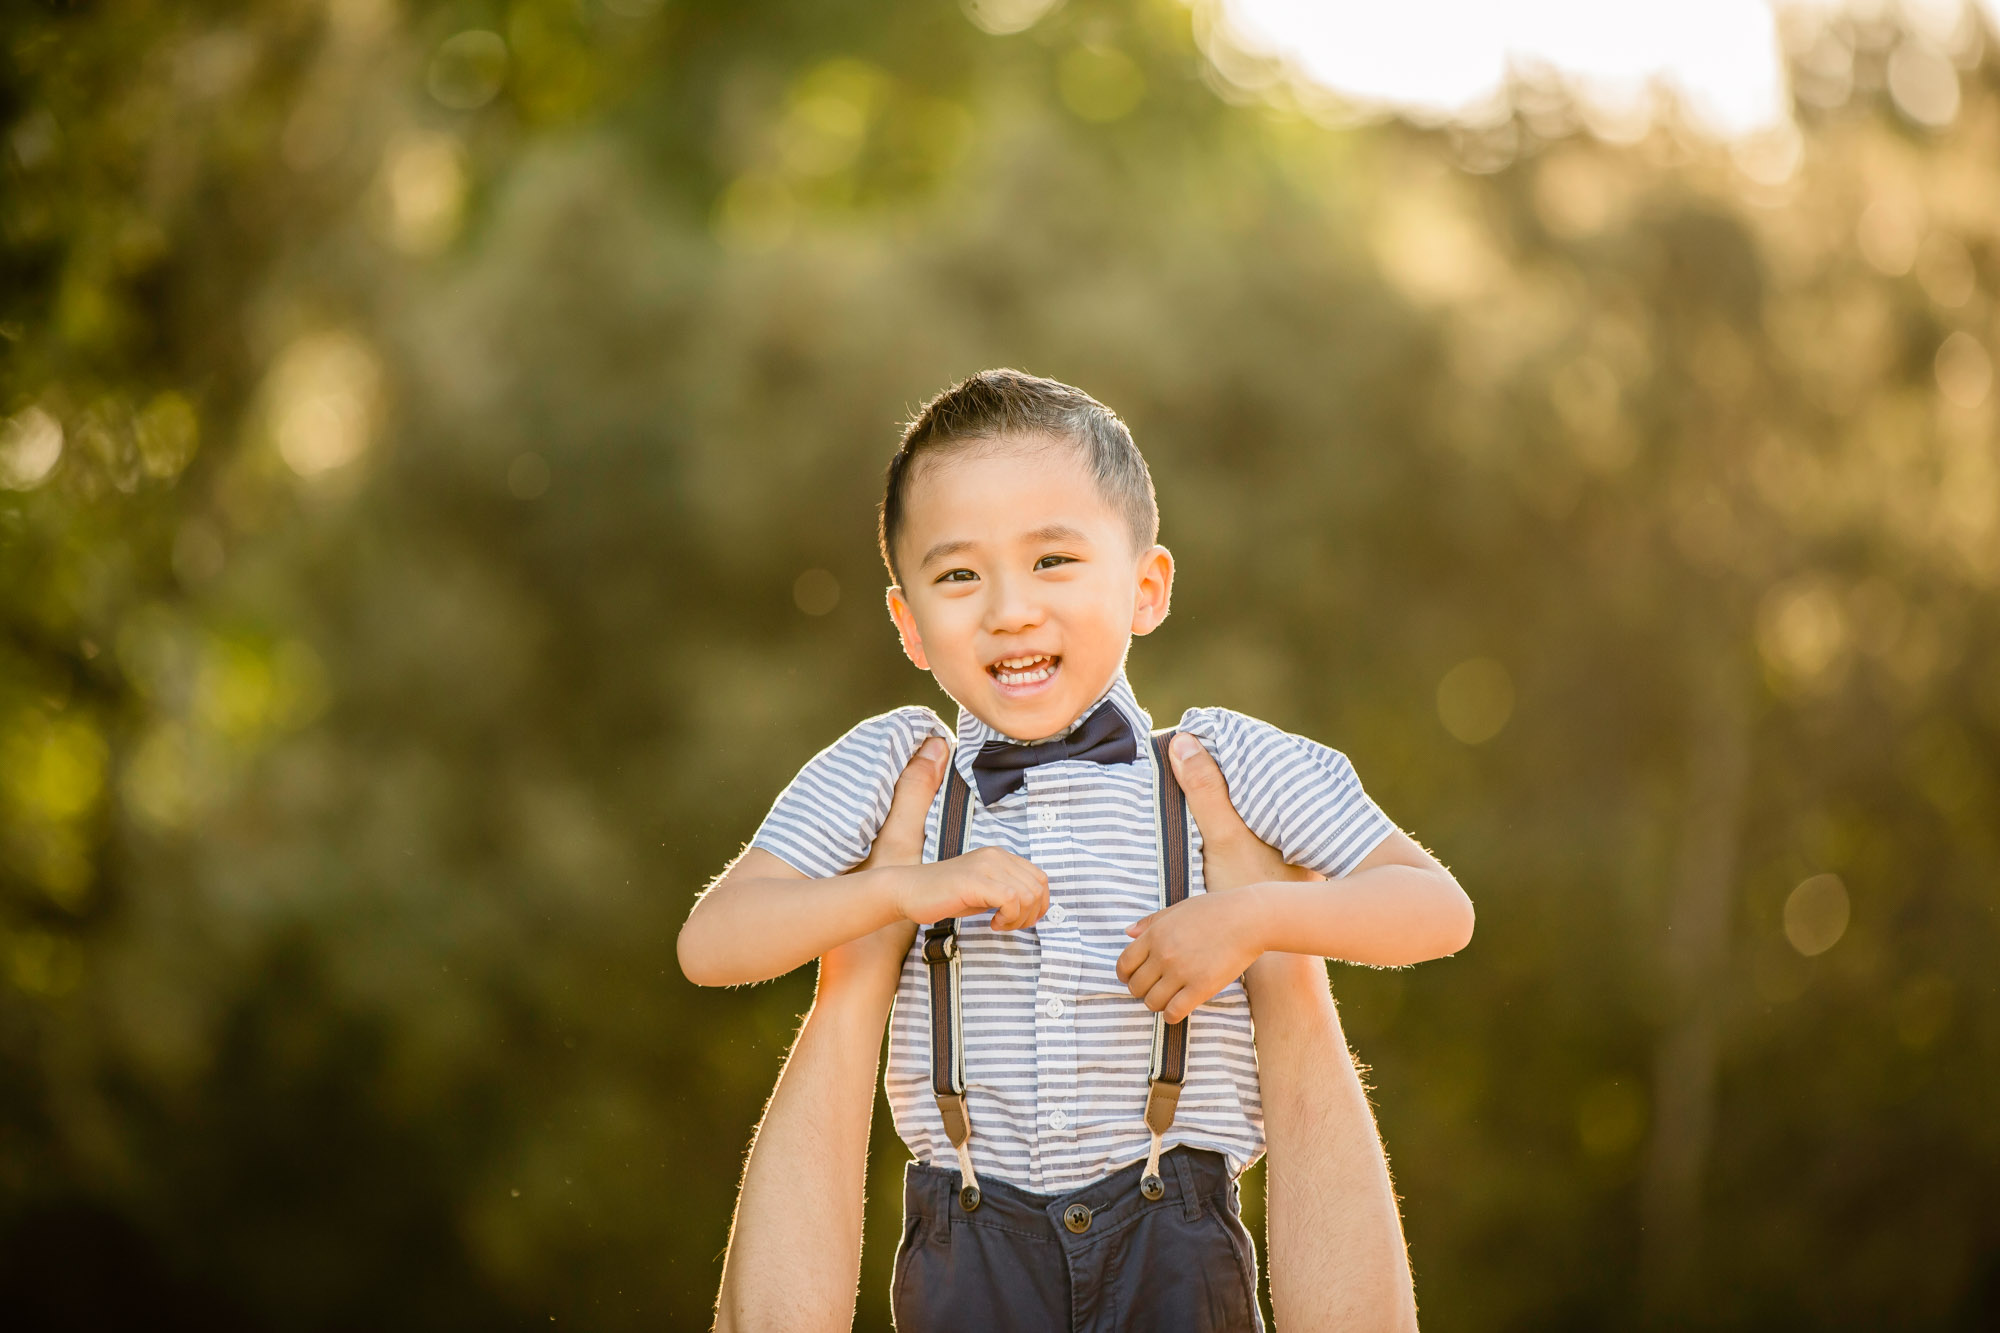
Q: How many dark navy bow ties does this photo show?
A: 1